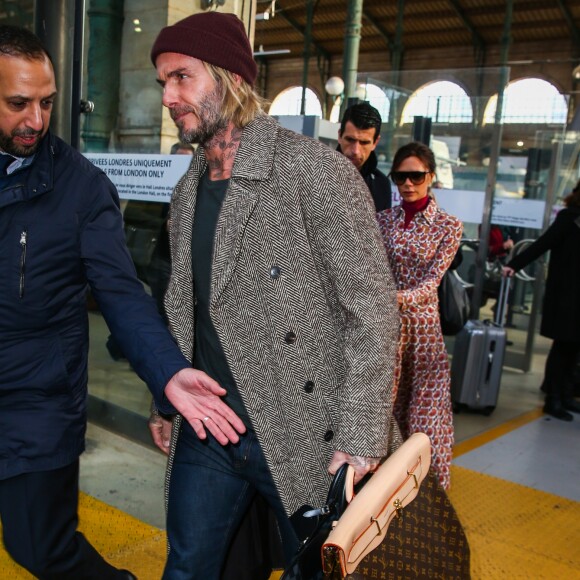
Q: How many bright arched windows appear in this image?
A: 4